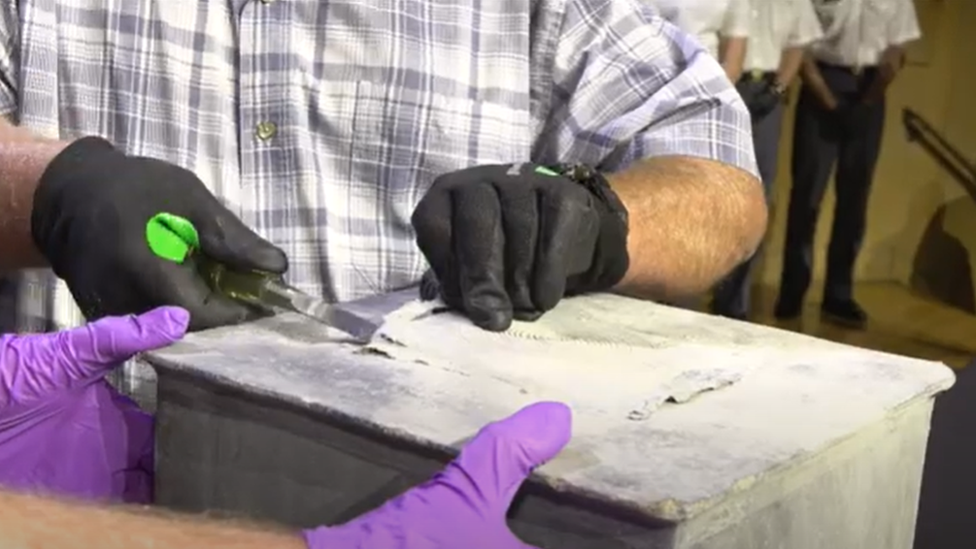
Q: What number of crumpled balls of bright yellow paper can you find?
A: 0